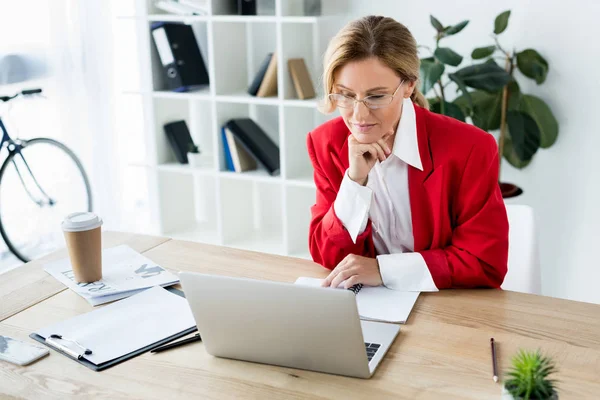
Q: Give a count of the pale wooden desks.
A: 1